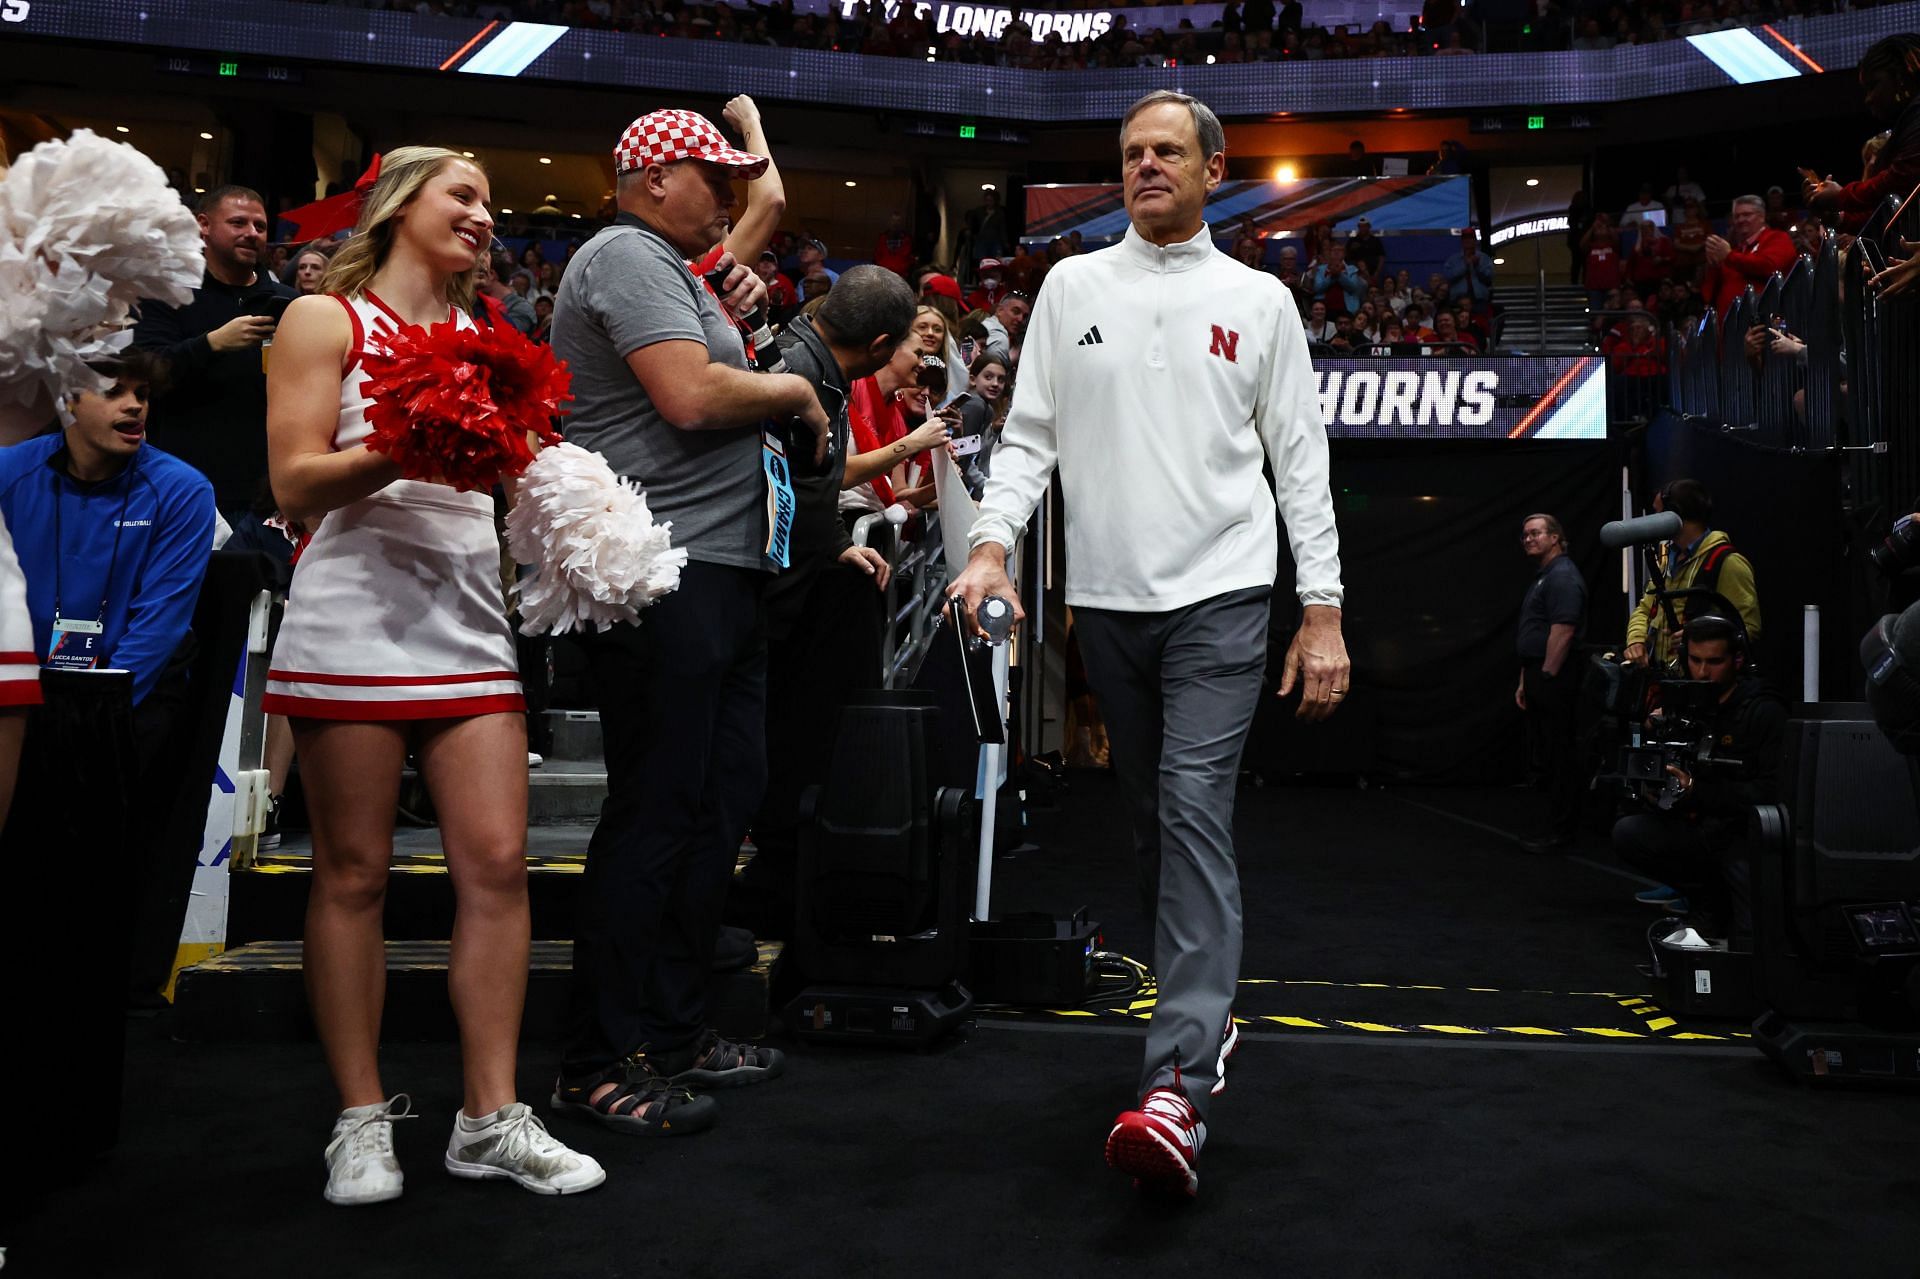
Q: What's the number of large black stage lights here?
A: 2